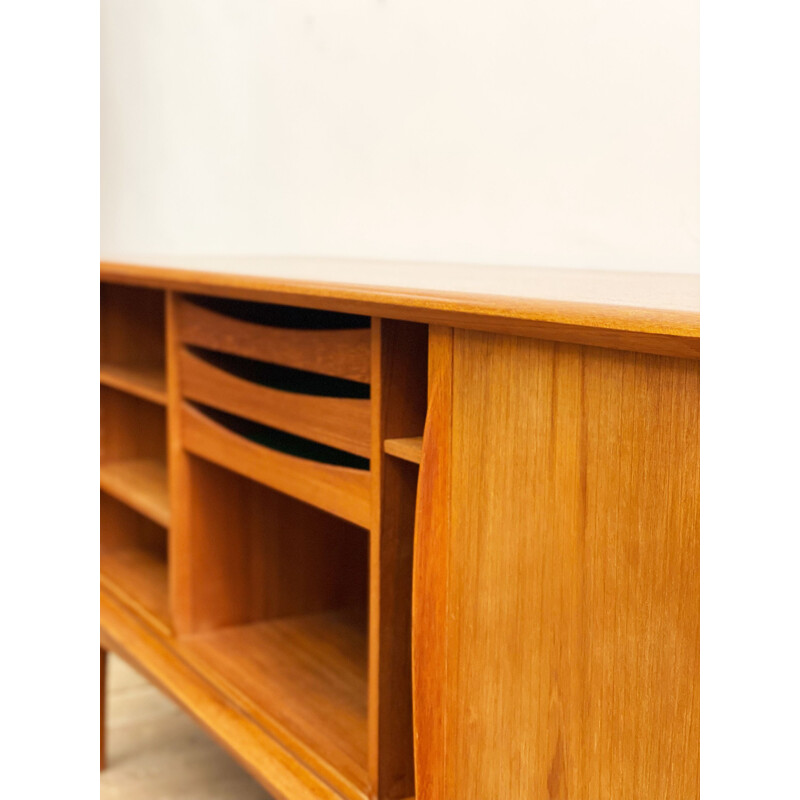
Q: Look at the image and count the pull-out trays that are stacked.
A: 3